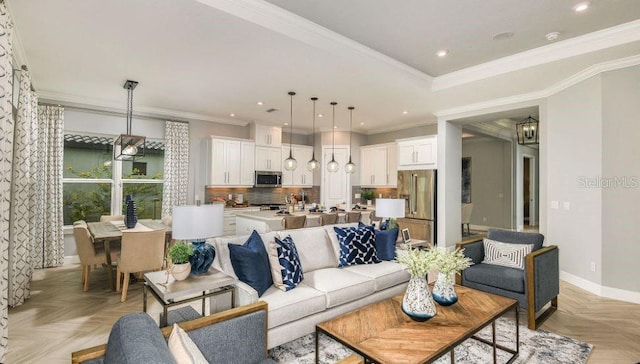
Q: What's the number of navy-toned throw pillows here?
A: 4